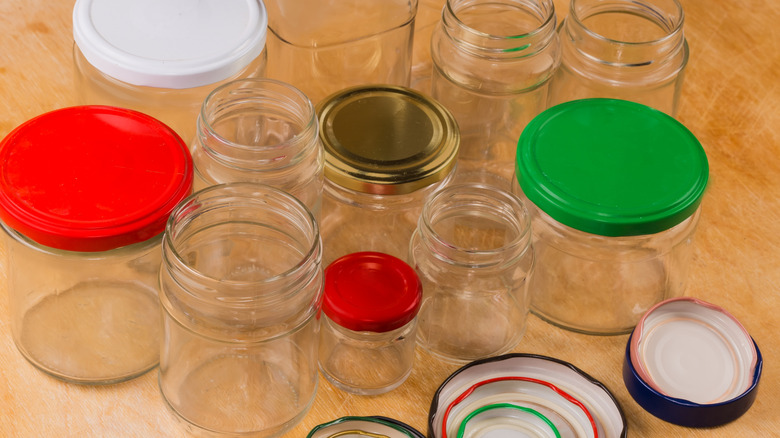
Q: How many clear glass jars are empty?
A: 11